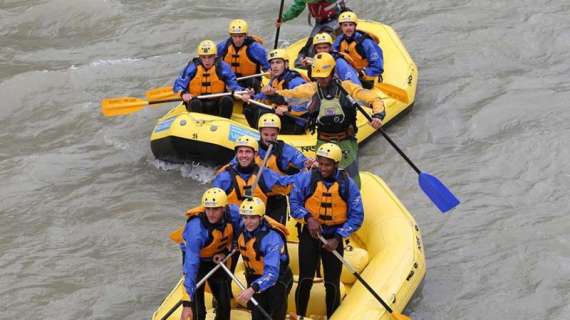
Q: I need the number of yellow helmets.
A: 11